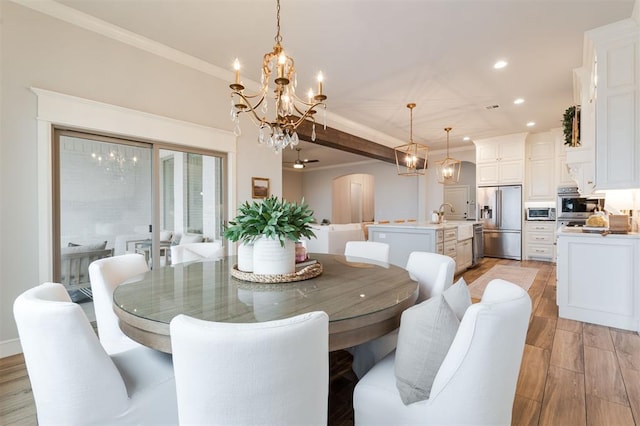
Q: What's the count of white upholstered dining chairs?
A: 7